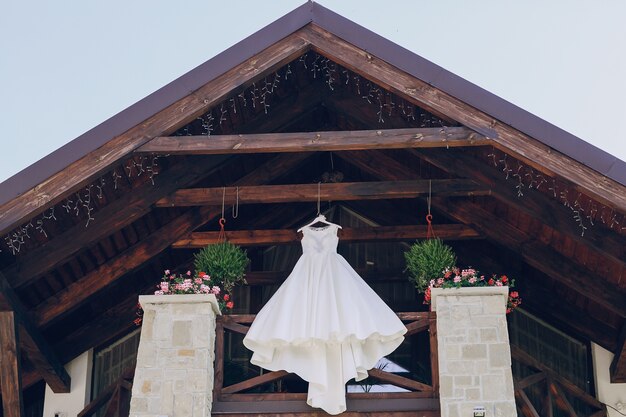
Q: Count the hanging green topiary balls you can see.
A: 2